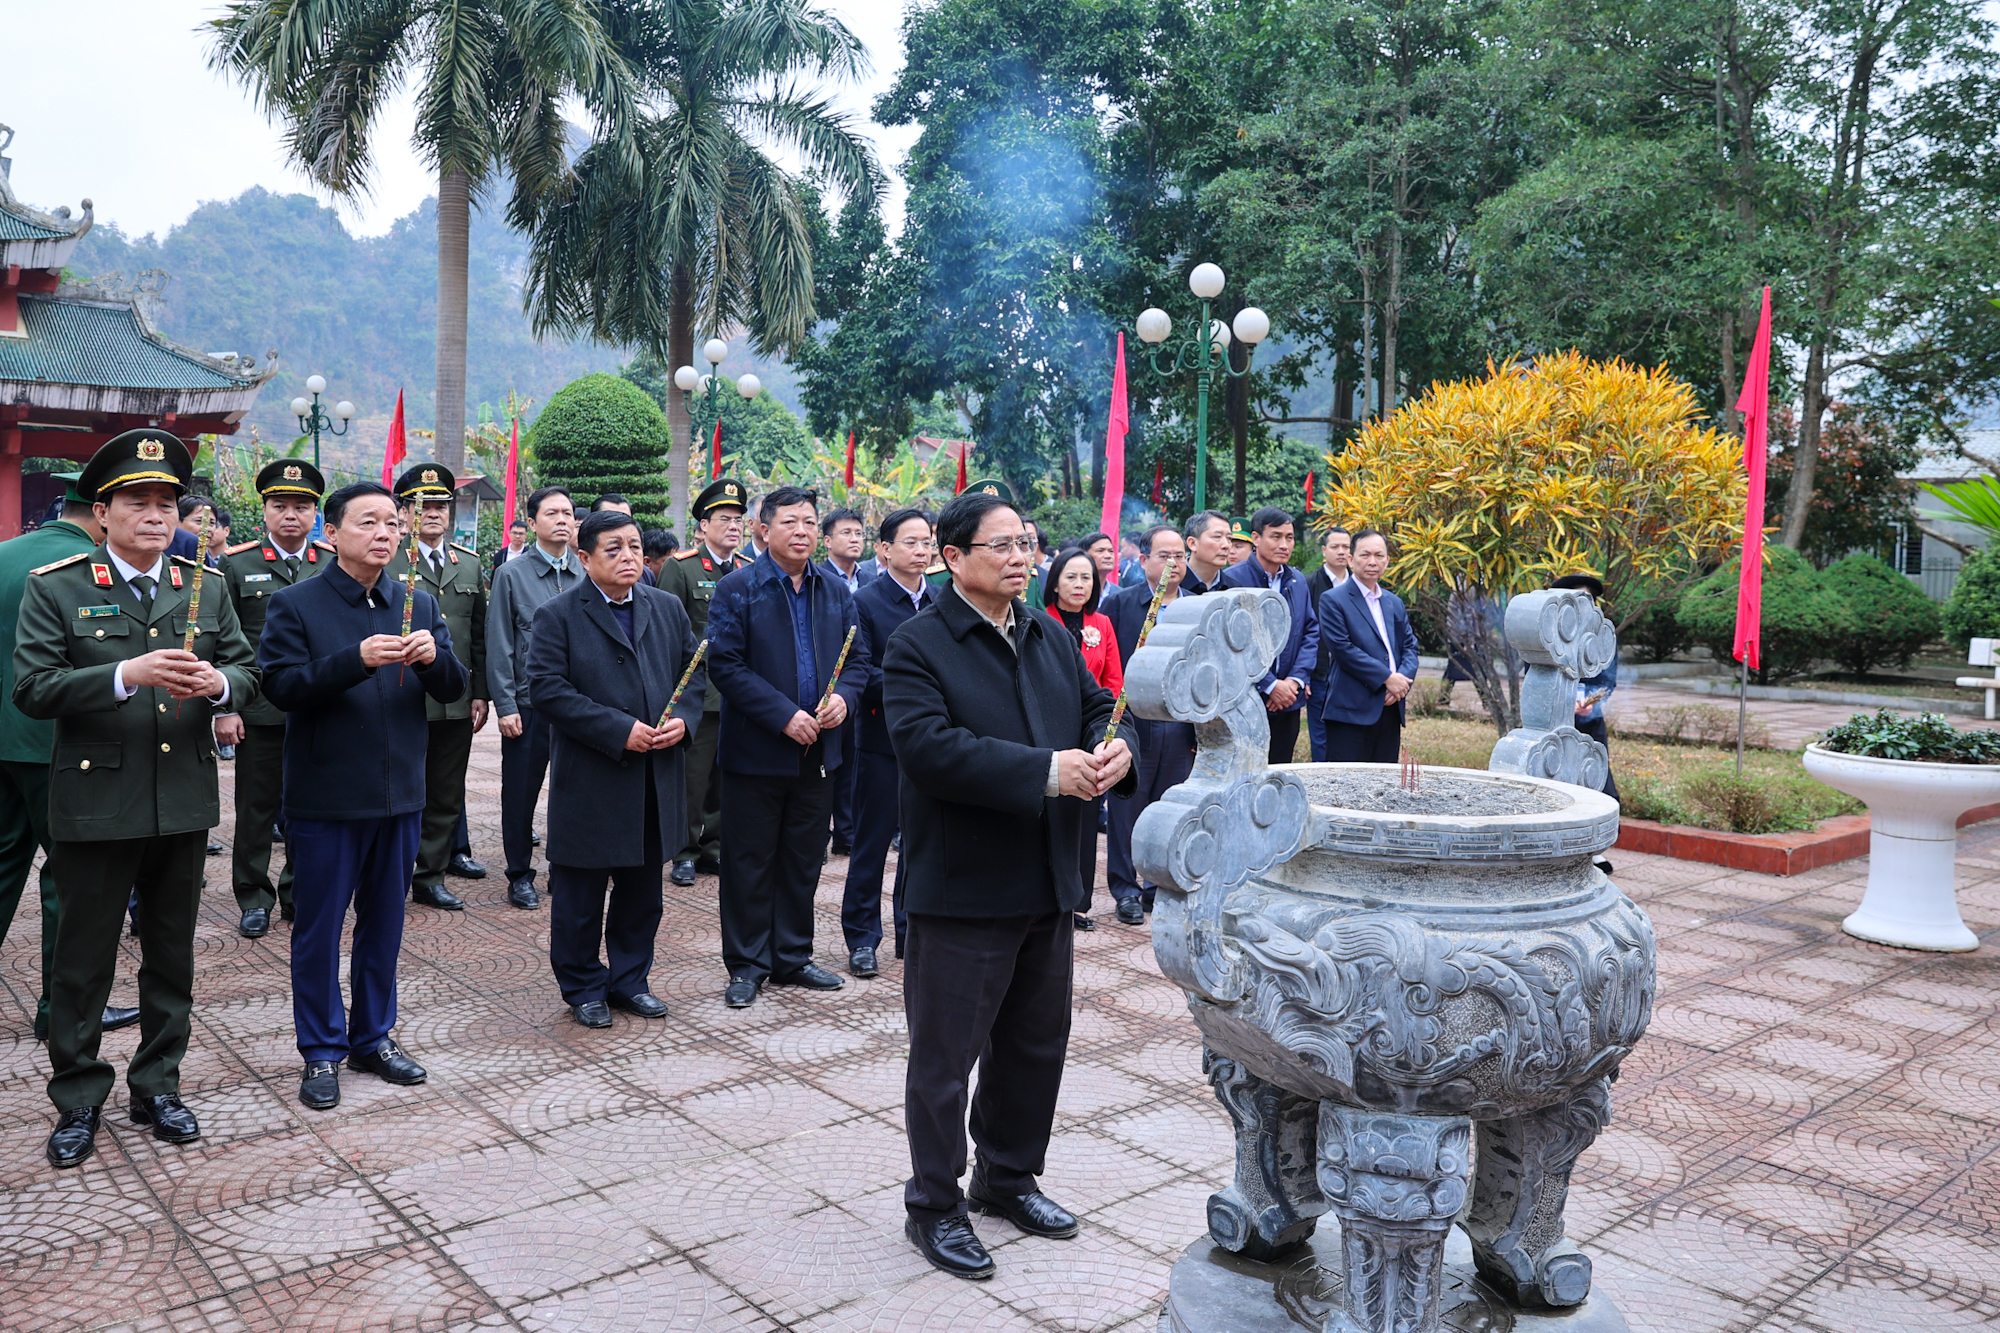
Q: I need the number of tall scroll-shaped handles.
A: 2